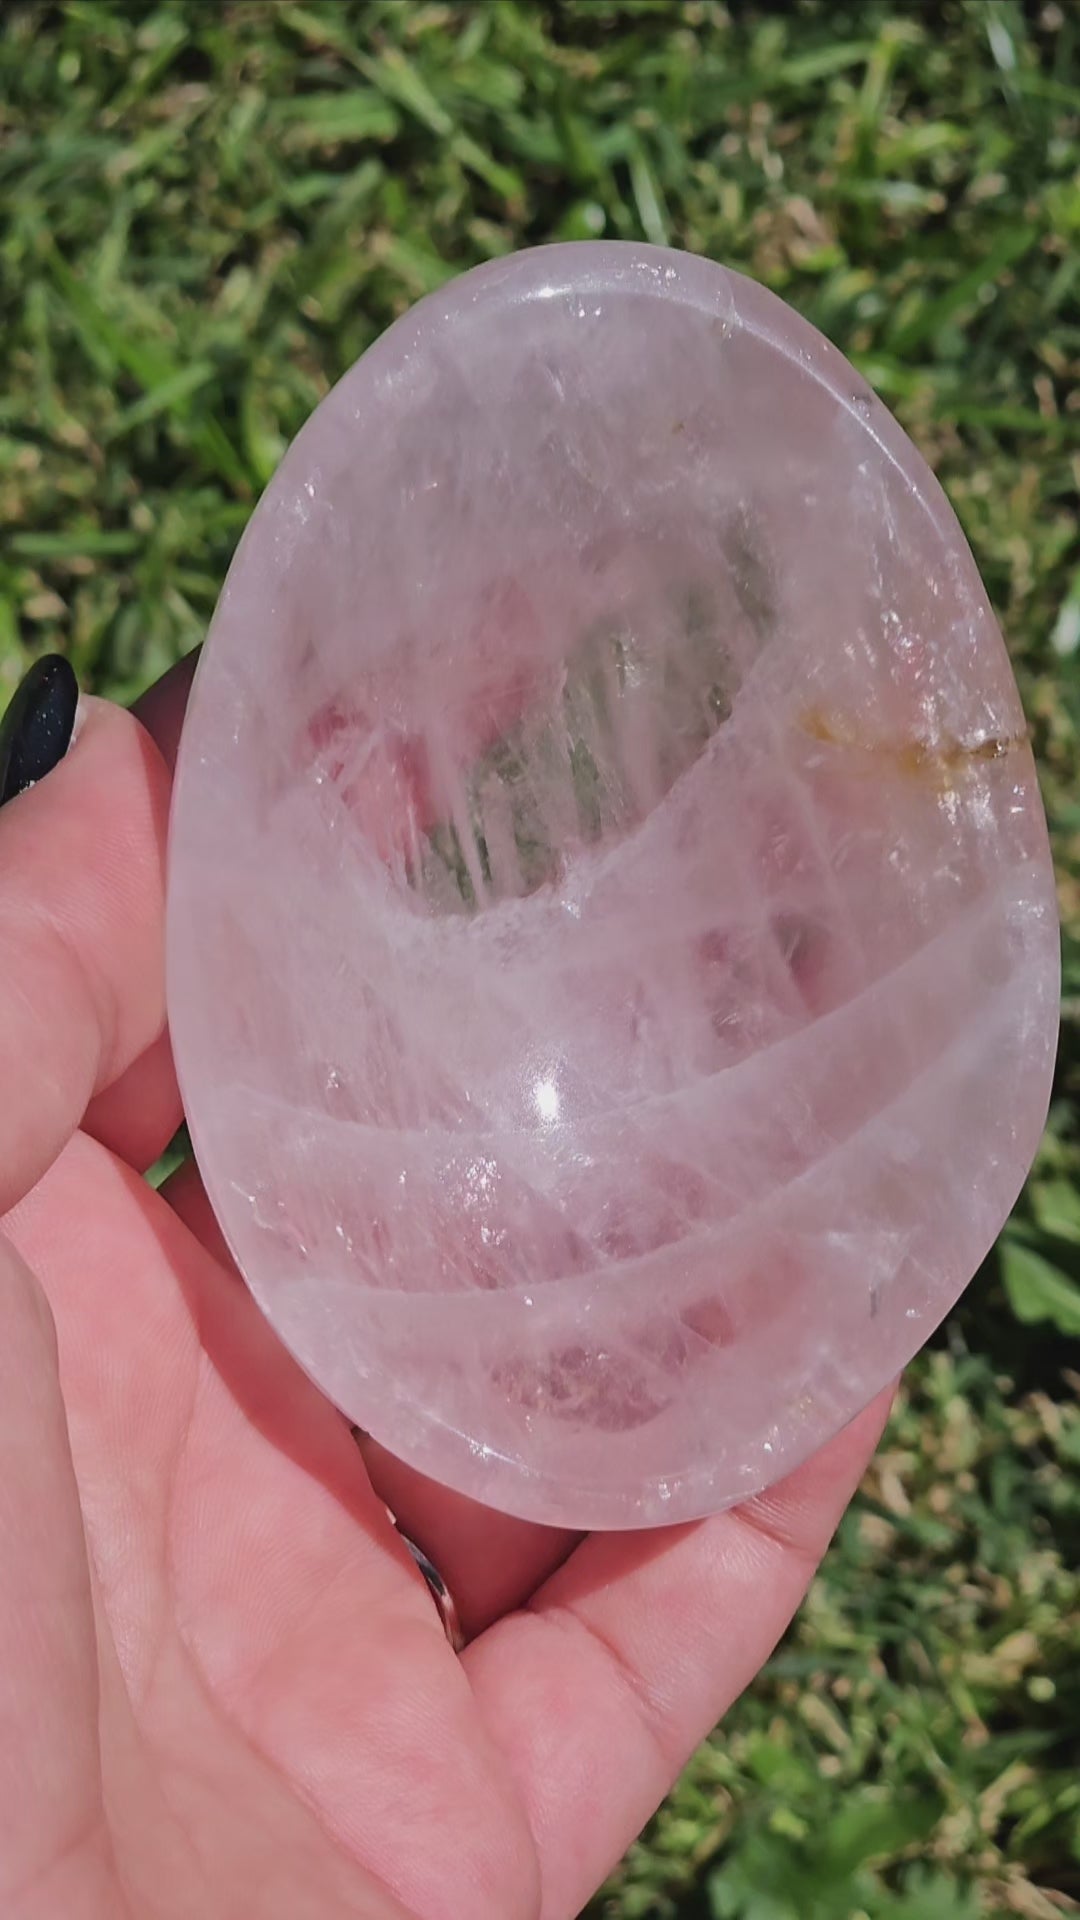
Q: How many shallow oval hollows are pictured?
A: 1